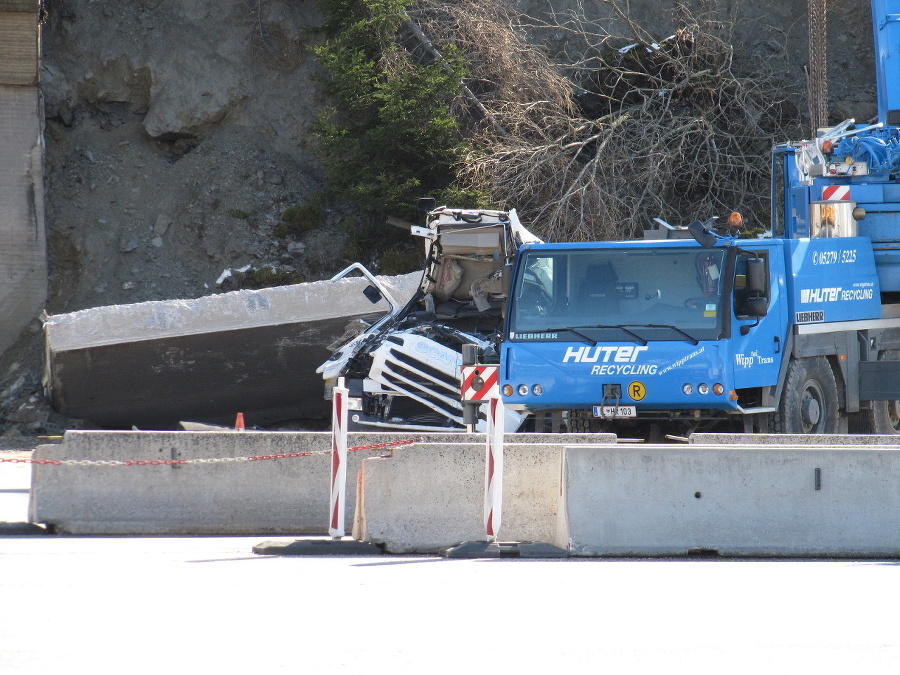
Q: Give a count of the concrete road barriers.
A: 4